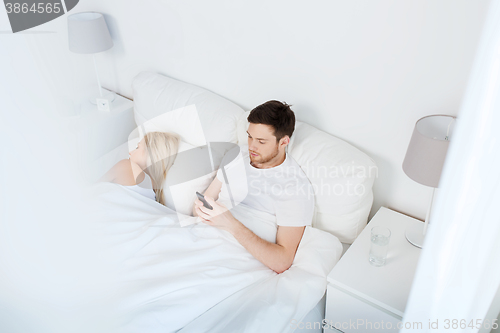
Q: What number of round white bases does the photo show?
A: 2